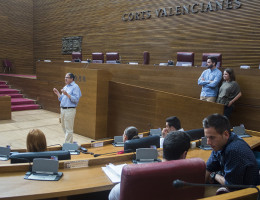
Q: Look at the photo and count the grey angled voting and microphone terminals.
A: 8